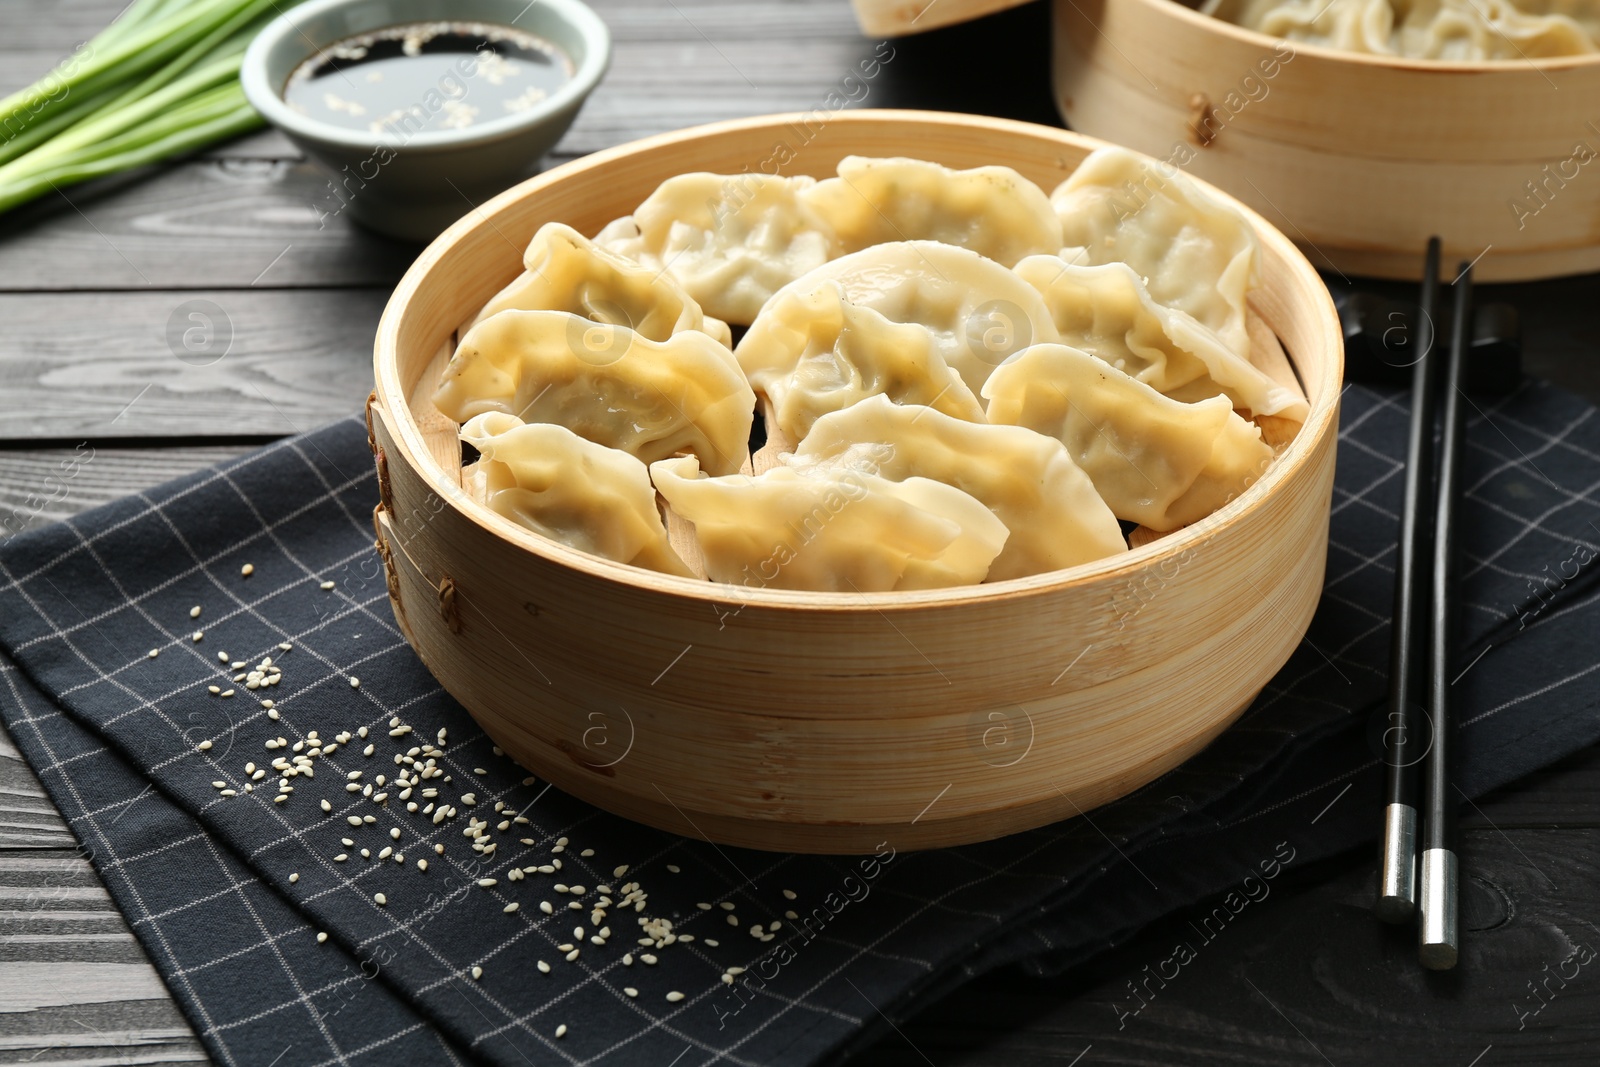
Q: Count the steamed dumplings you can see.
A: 12